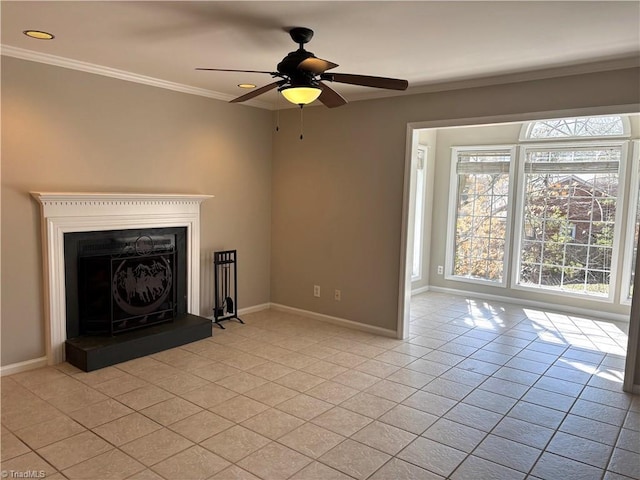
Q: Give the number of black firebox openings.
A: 1